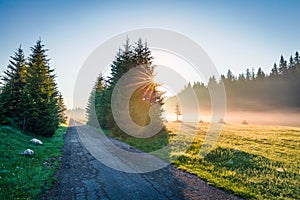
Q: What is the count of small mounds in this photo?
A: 3